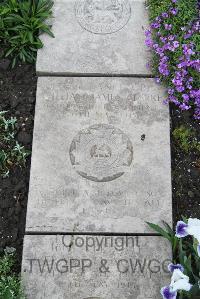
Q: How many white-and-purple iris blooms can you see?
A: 2